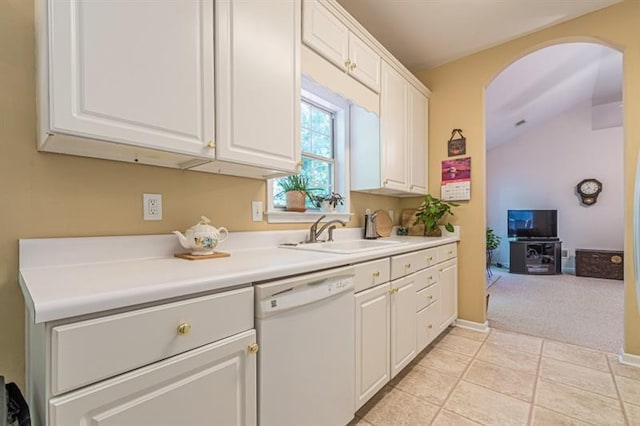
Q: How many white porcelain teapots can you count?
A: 1